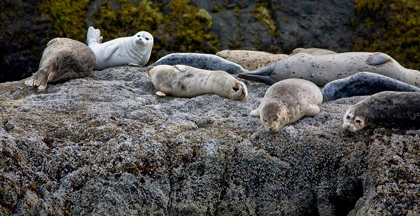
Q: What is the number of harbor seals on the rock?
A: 10